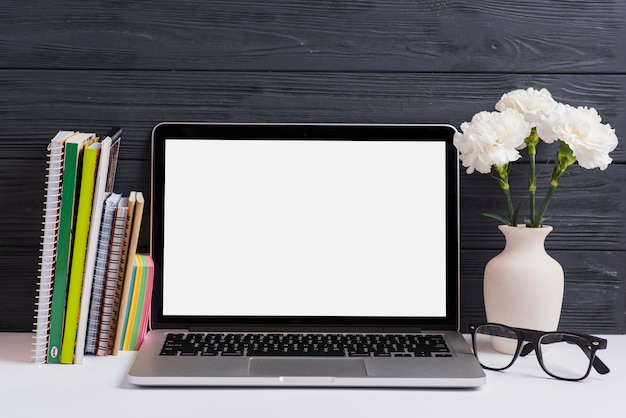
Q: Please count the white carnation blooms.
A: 3